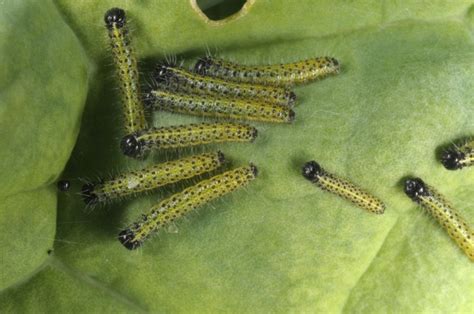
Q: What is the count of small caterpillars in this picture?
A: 10